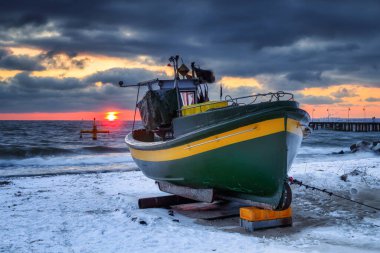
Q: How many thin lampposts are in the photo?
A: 4